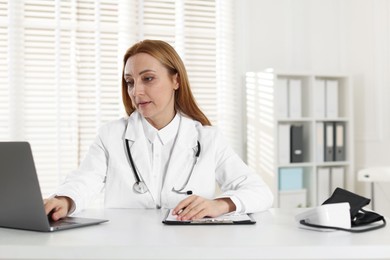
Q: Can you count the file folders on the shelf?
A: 11